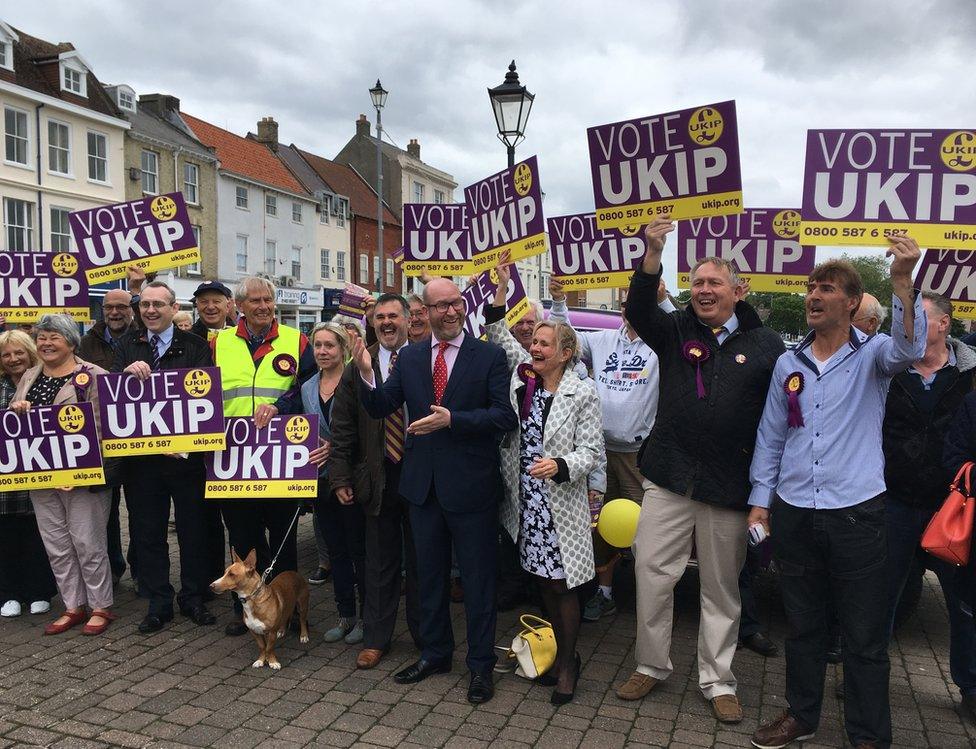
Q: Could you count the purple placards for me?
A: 13